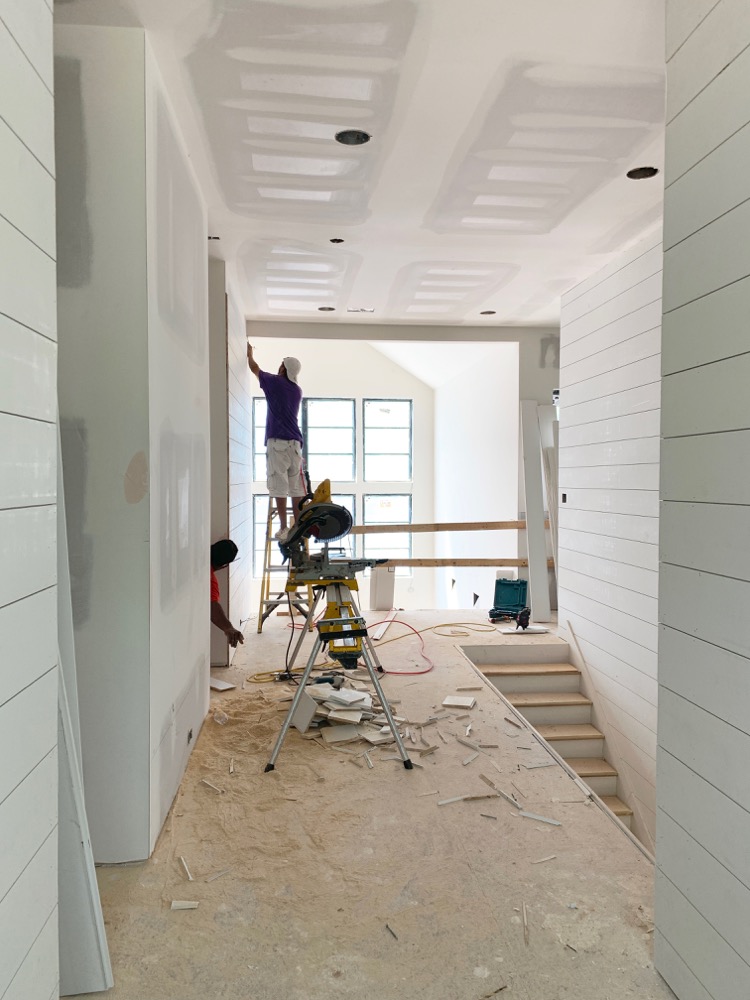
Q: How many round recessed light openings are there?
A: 5